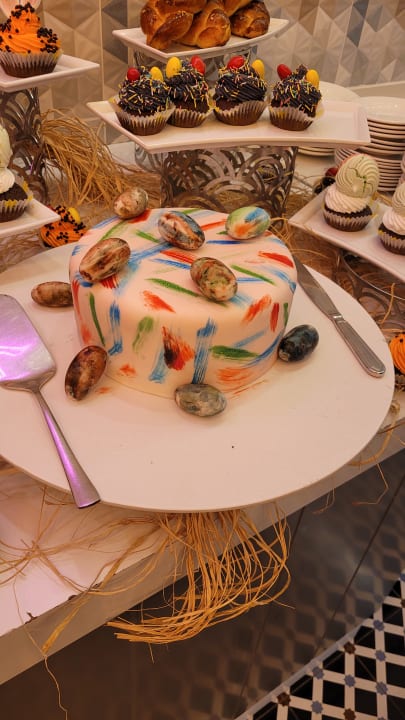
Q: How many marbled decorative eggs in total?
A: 9